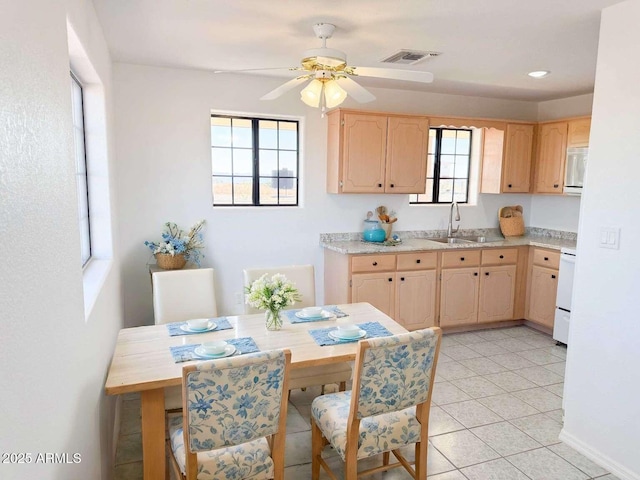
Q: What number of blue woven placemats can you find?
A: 4